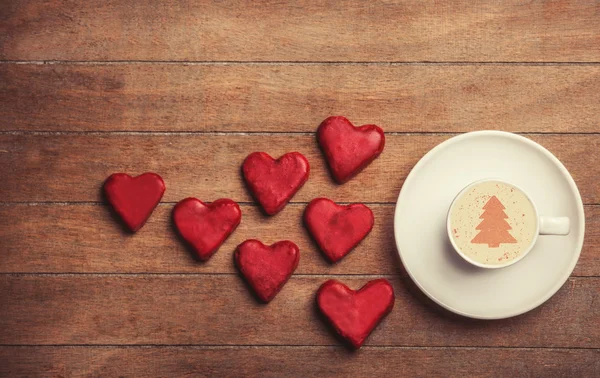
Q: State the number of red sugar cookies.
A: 7